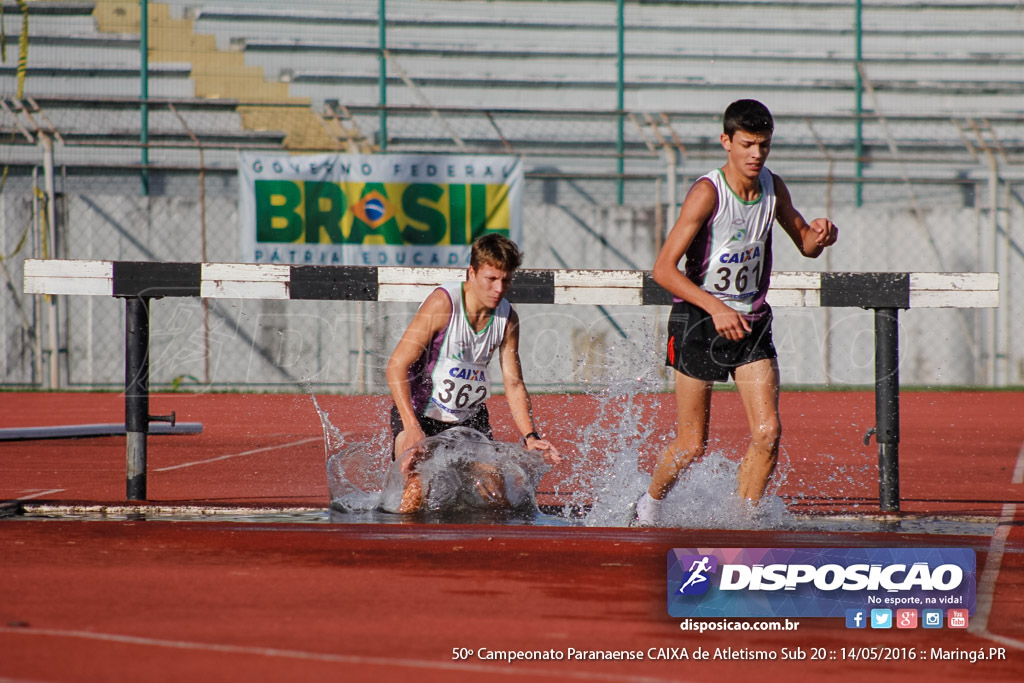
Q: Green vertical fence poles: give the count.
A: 4